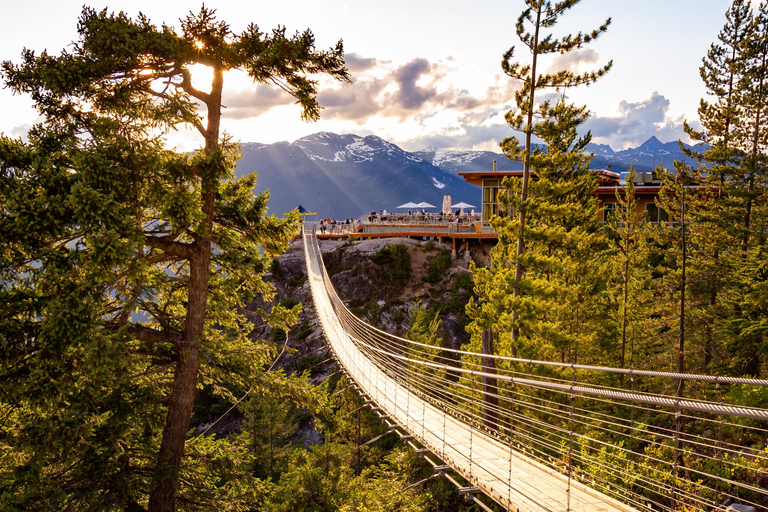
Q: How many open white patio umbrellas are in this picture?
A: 3